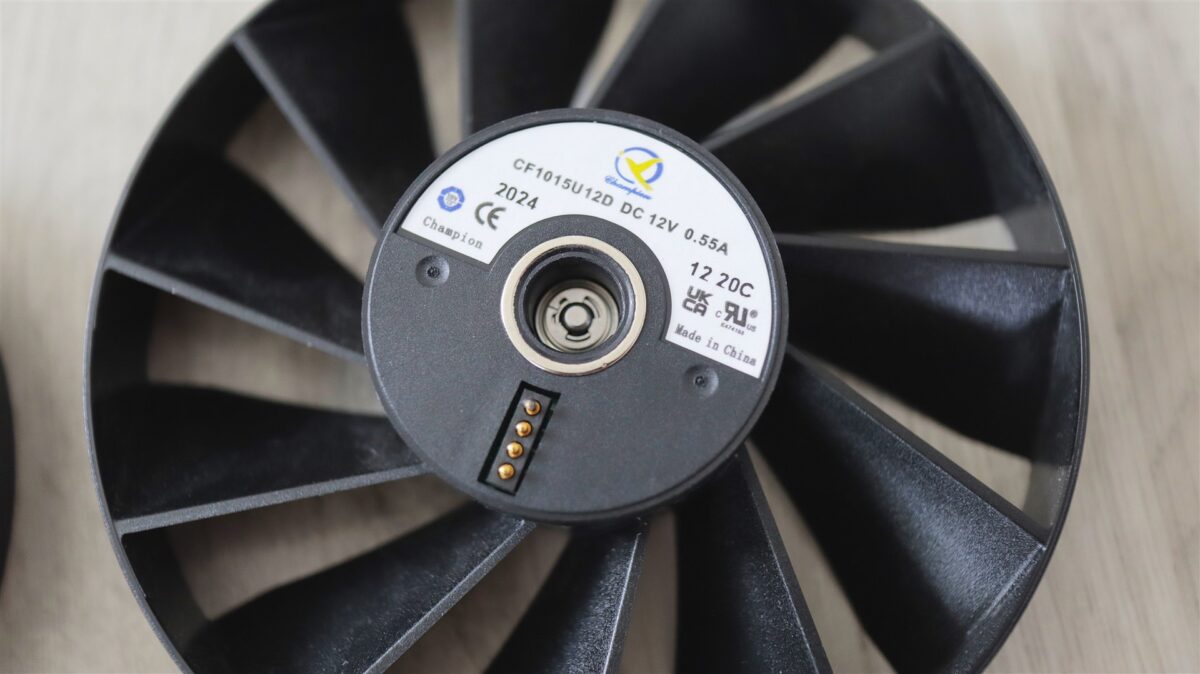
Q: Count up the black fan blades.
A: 11